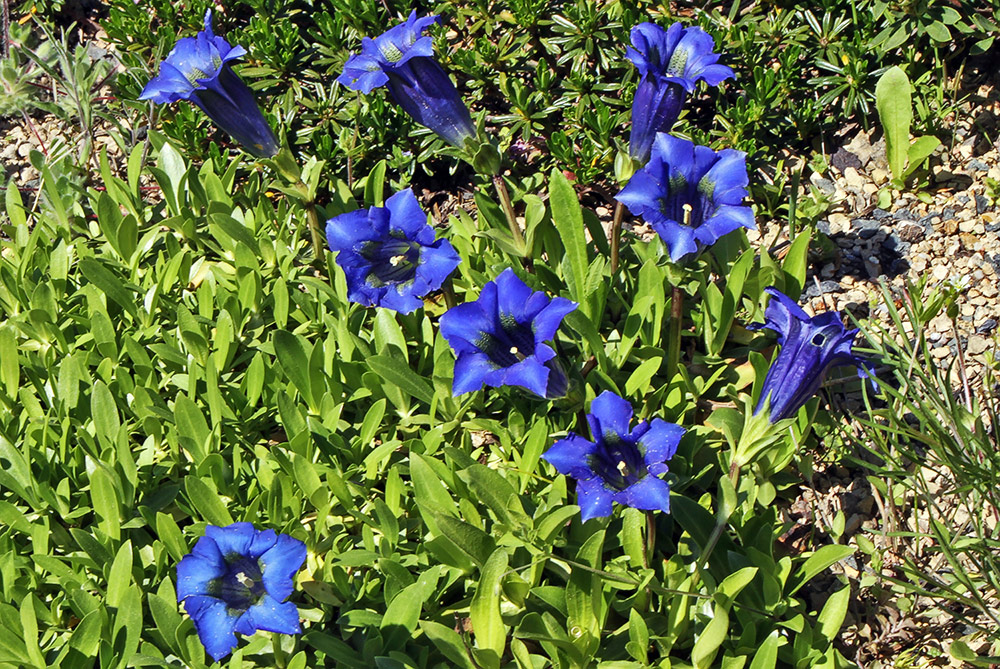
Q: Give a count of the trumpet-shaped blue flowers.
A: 9